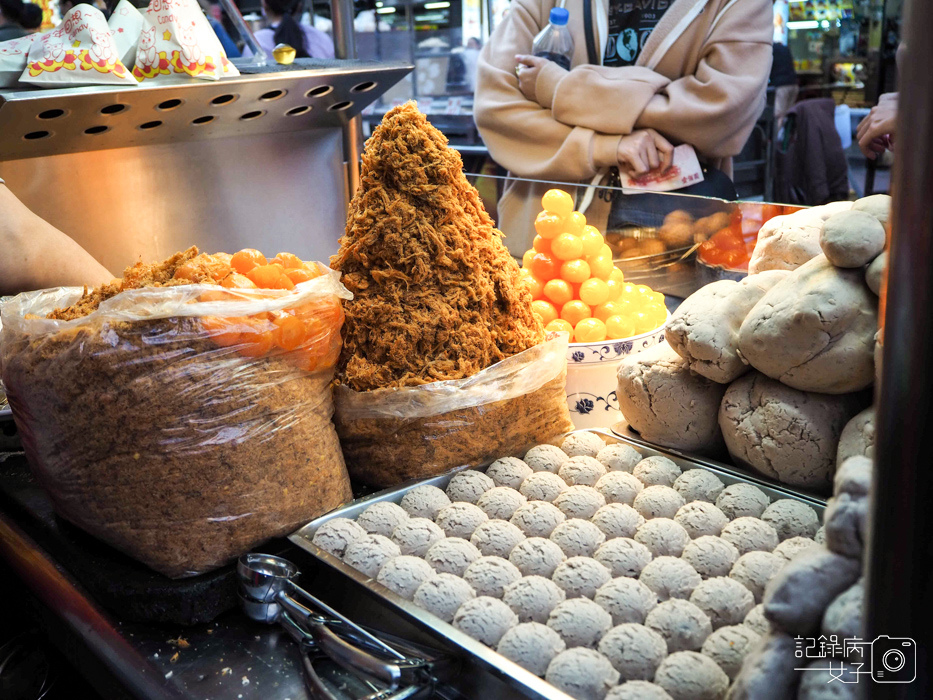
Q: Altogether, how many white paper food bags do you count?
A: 4